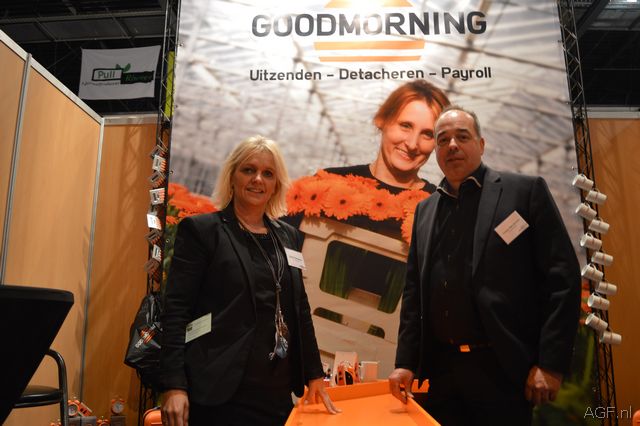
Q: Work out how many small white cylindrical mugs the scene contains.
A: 11